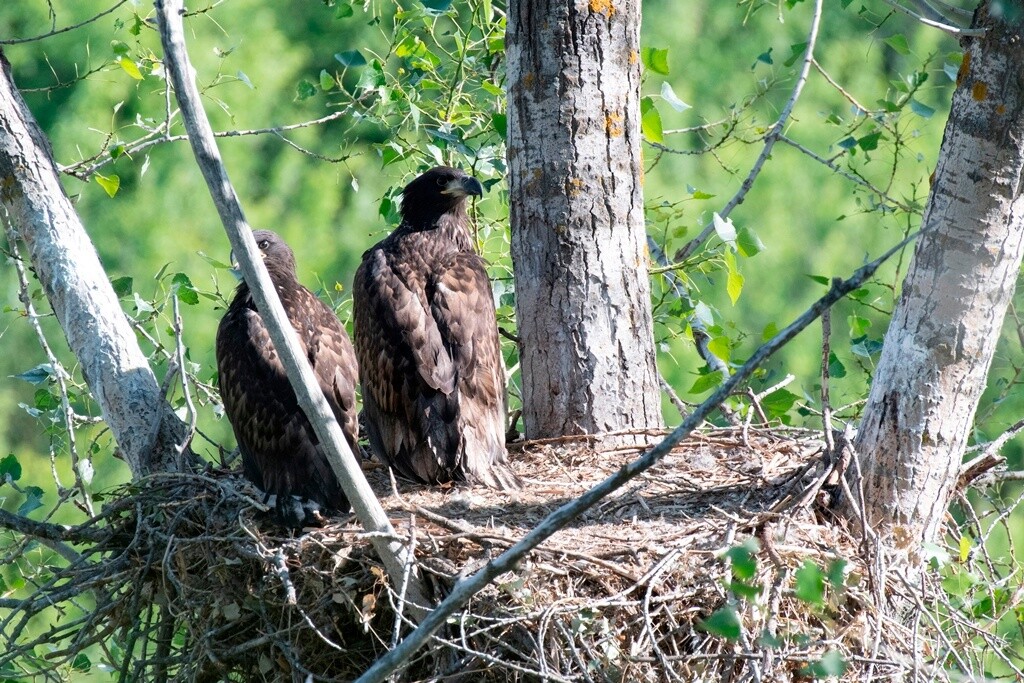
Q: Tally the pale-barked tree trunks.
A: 3